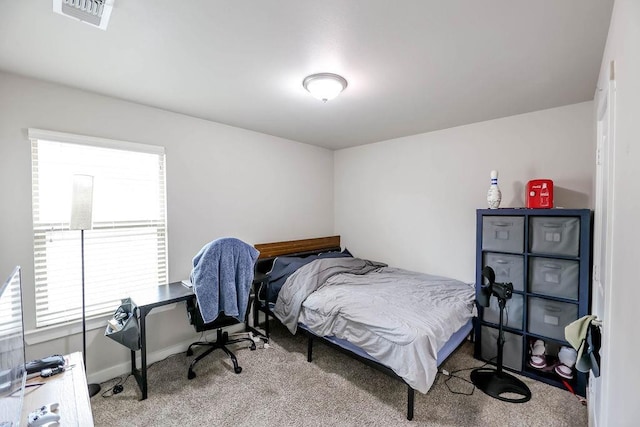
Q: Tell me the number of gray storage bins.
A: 7